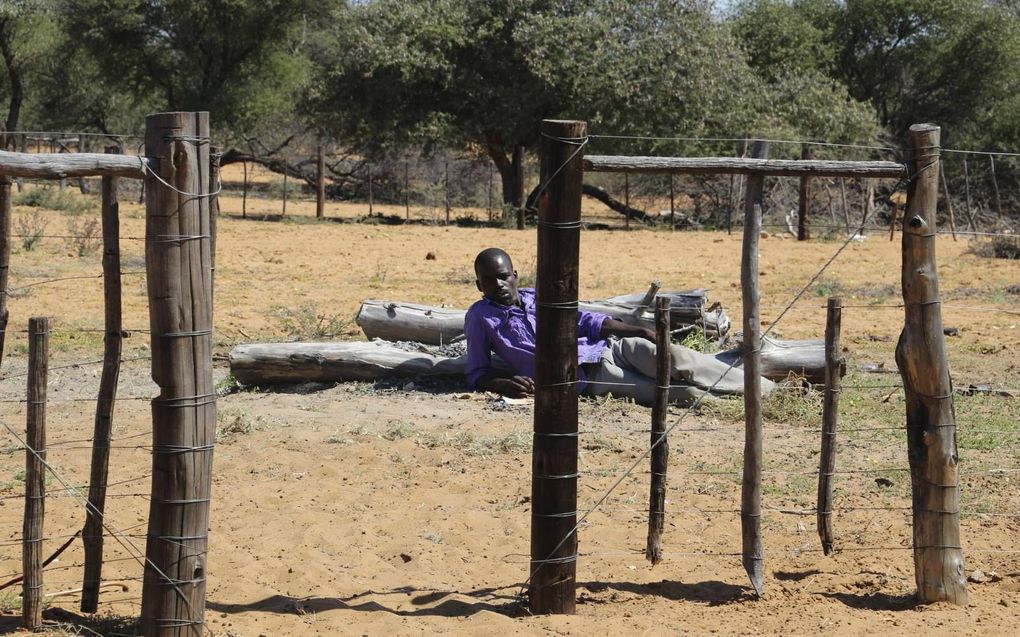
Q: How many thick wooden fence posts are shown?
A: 3